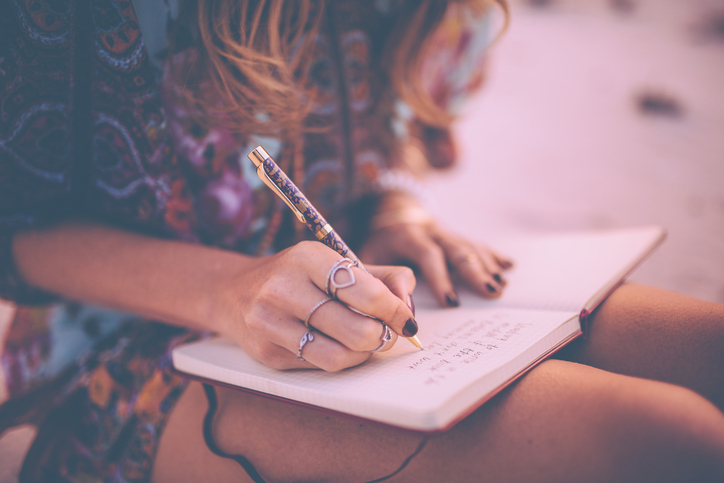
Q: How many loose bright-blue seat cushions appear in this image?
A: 0